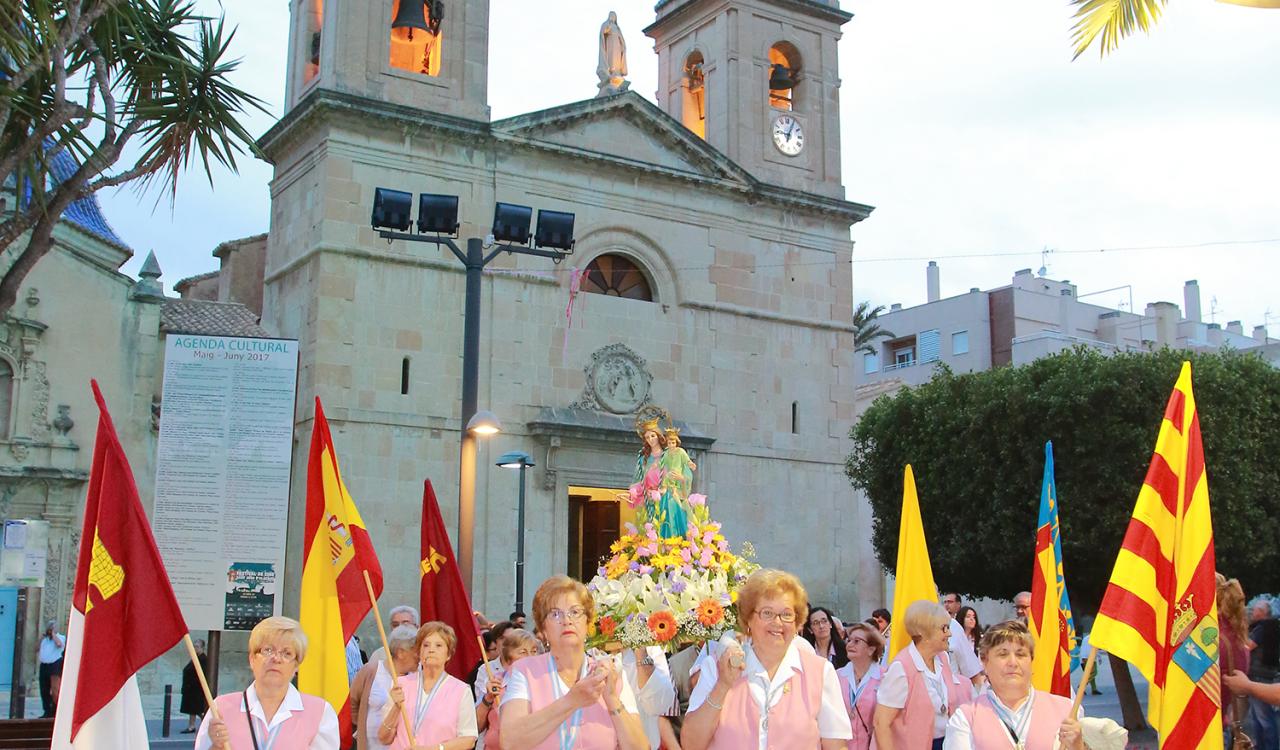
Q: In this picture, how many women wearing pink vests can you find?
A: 8